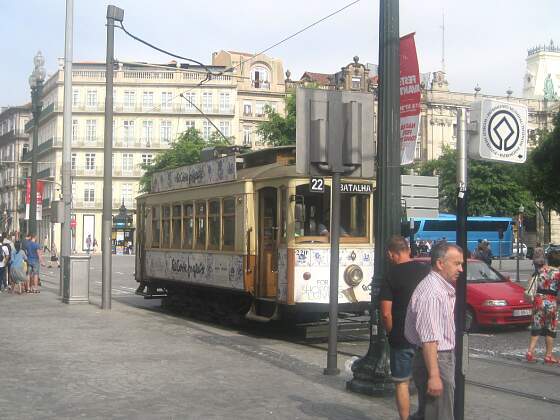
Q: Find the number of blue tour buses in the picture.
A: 1